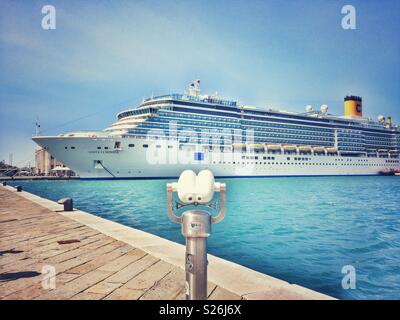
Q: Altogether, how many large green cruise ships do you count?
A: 0